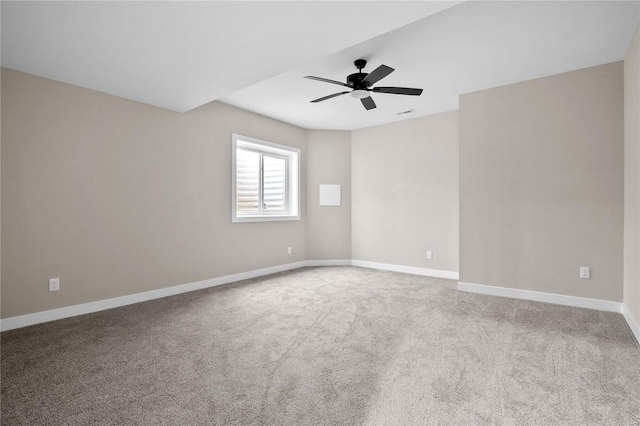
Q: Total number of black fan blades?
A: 5